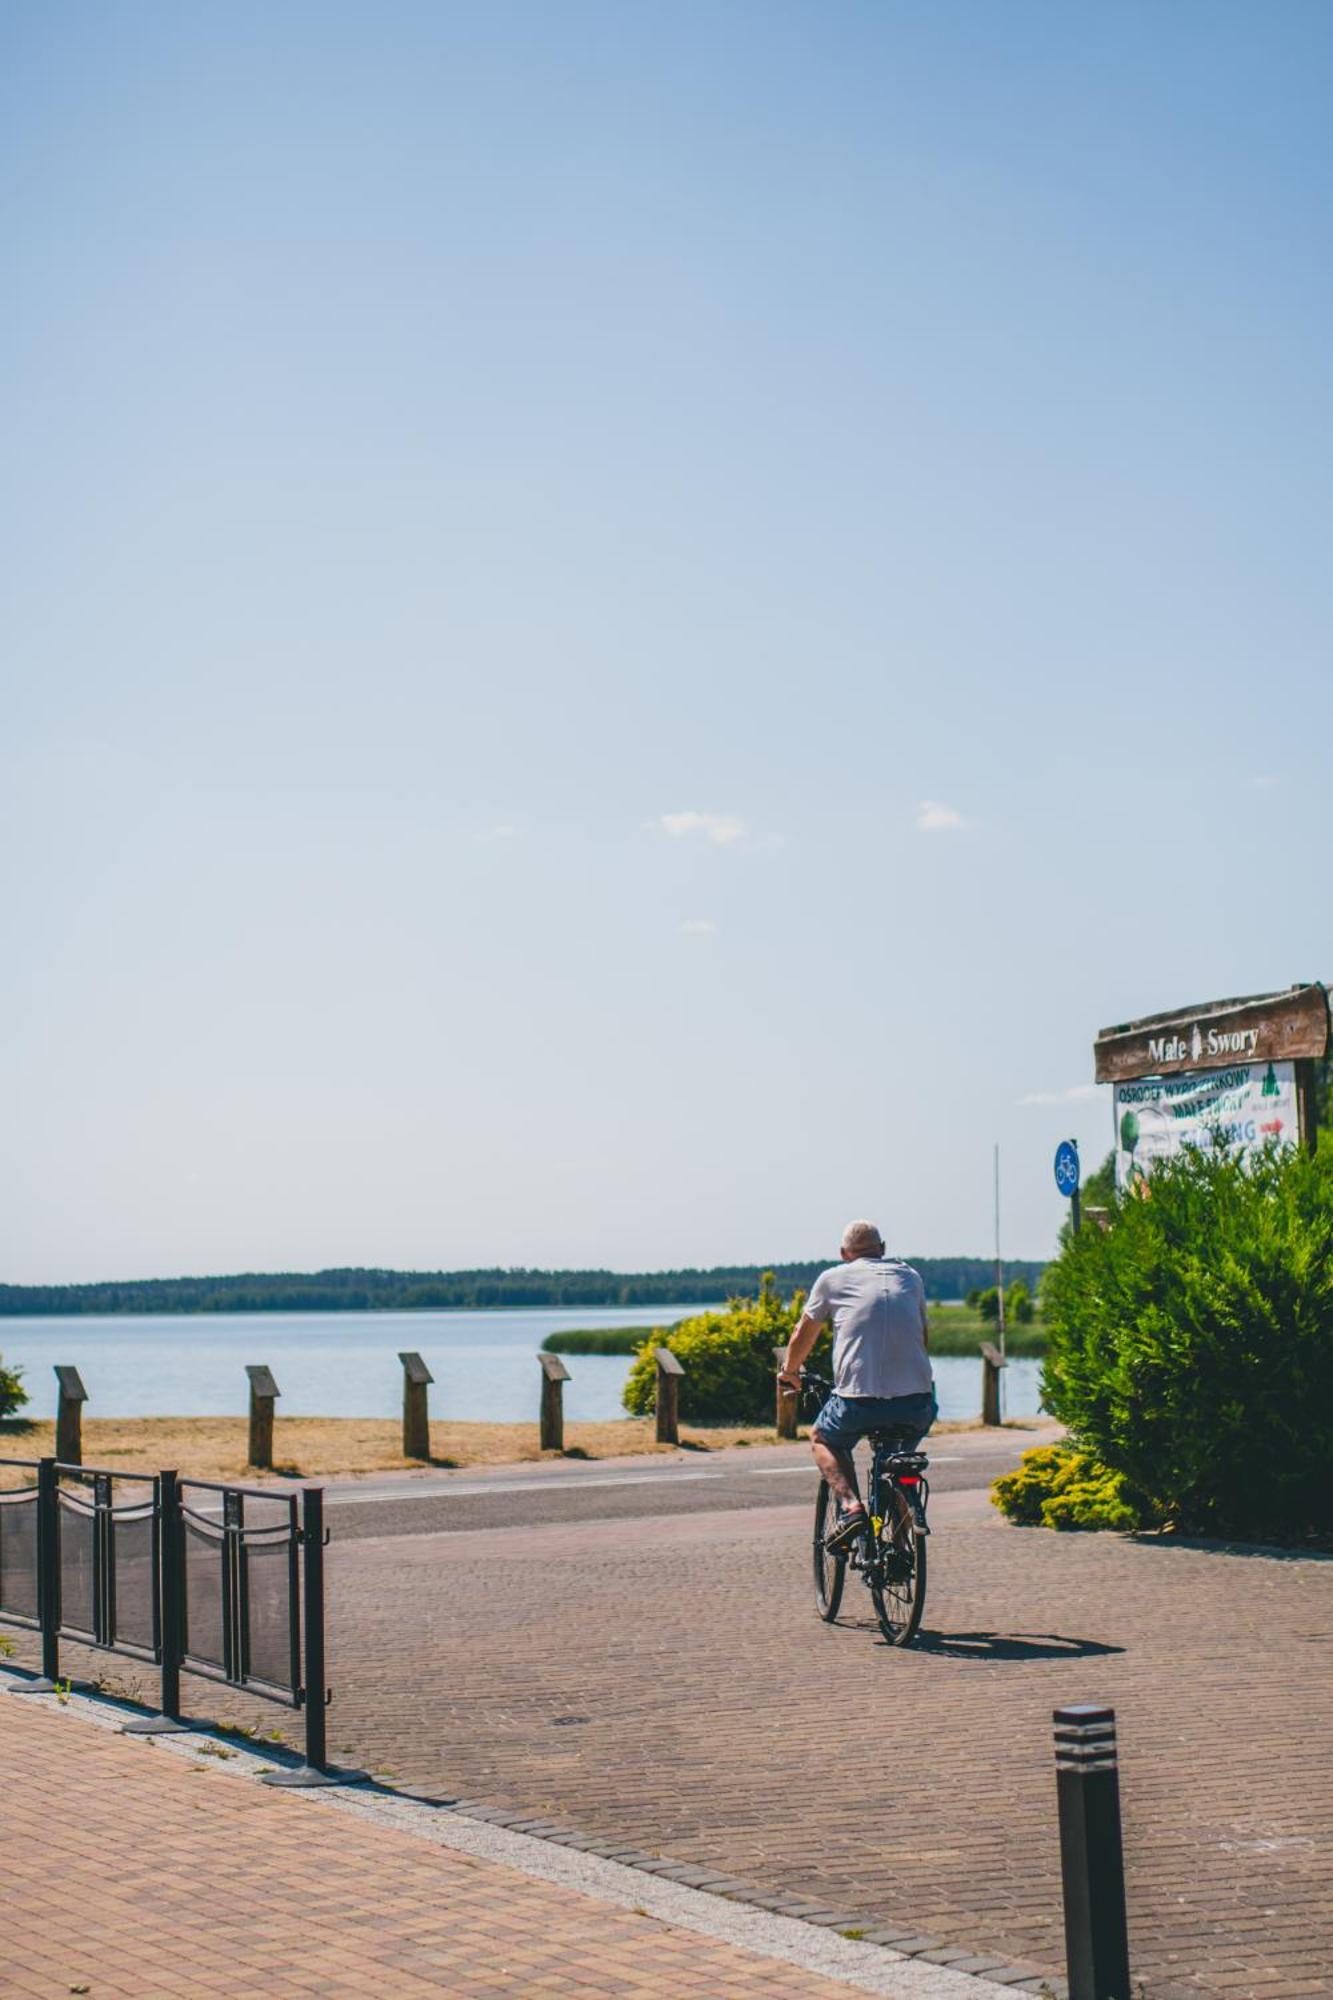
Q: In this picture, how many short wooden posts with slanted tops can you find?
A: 7